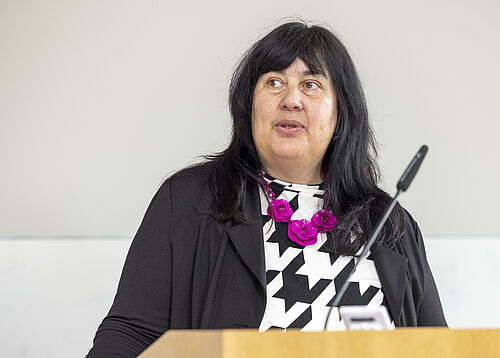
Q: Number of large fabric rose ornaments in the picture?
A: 3